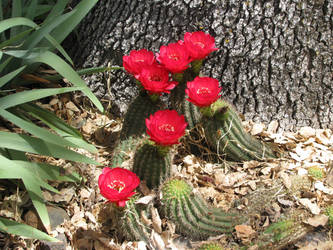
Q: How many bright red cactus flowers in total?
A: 7